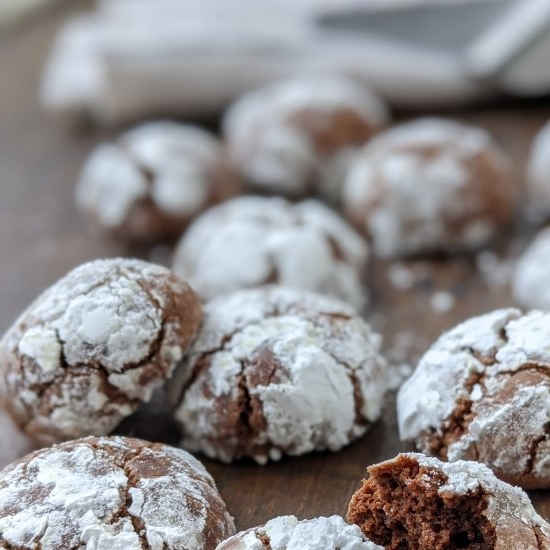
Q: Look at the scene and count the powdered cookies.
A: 12